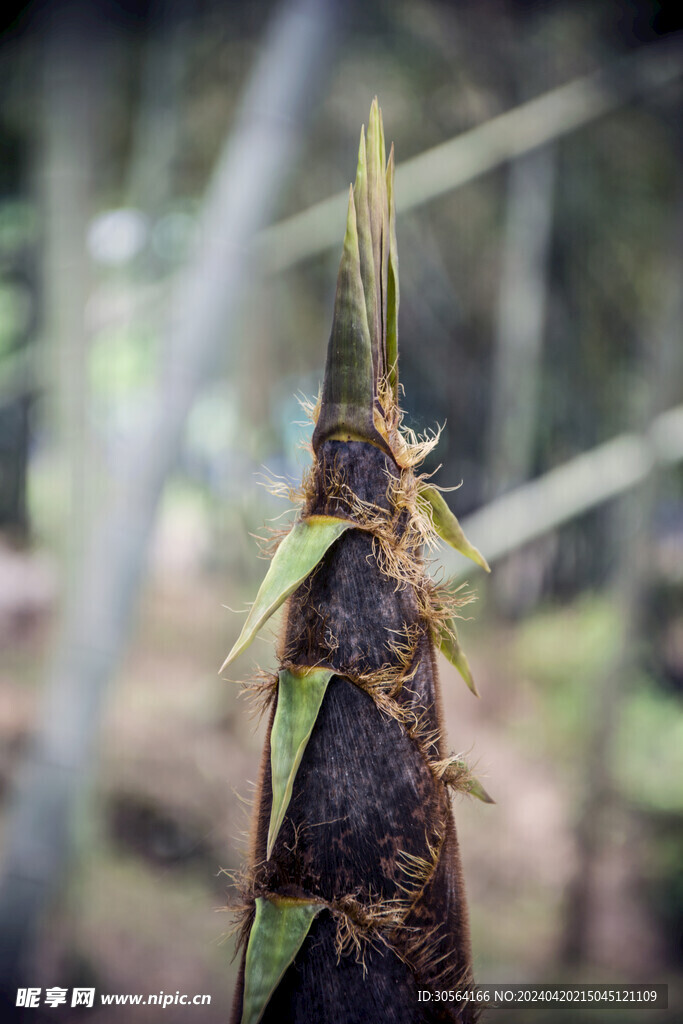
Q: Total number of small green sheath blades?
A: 6